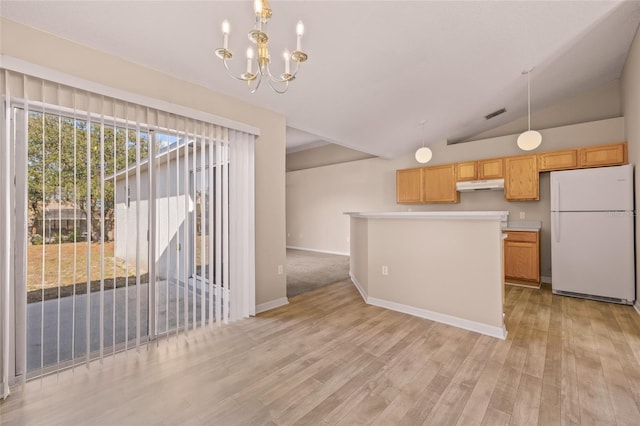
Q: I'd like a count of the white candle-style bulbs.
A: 5